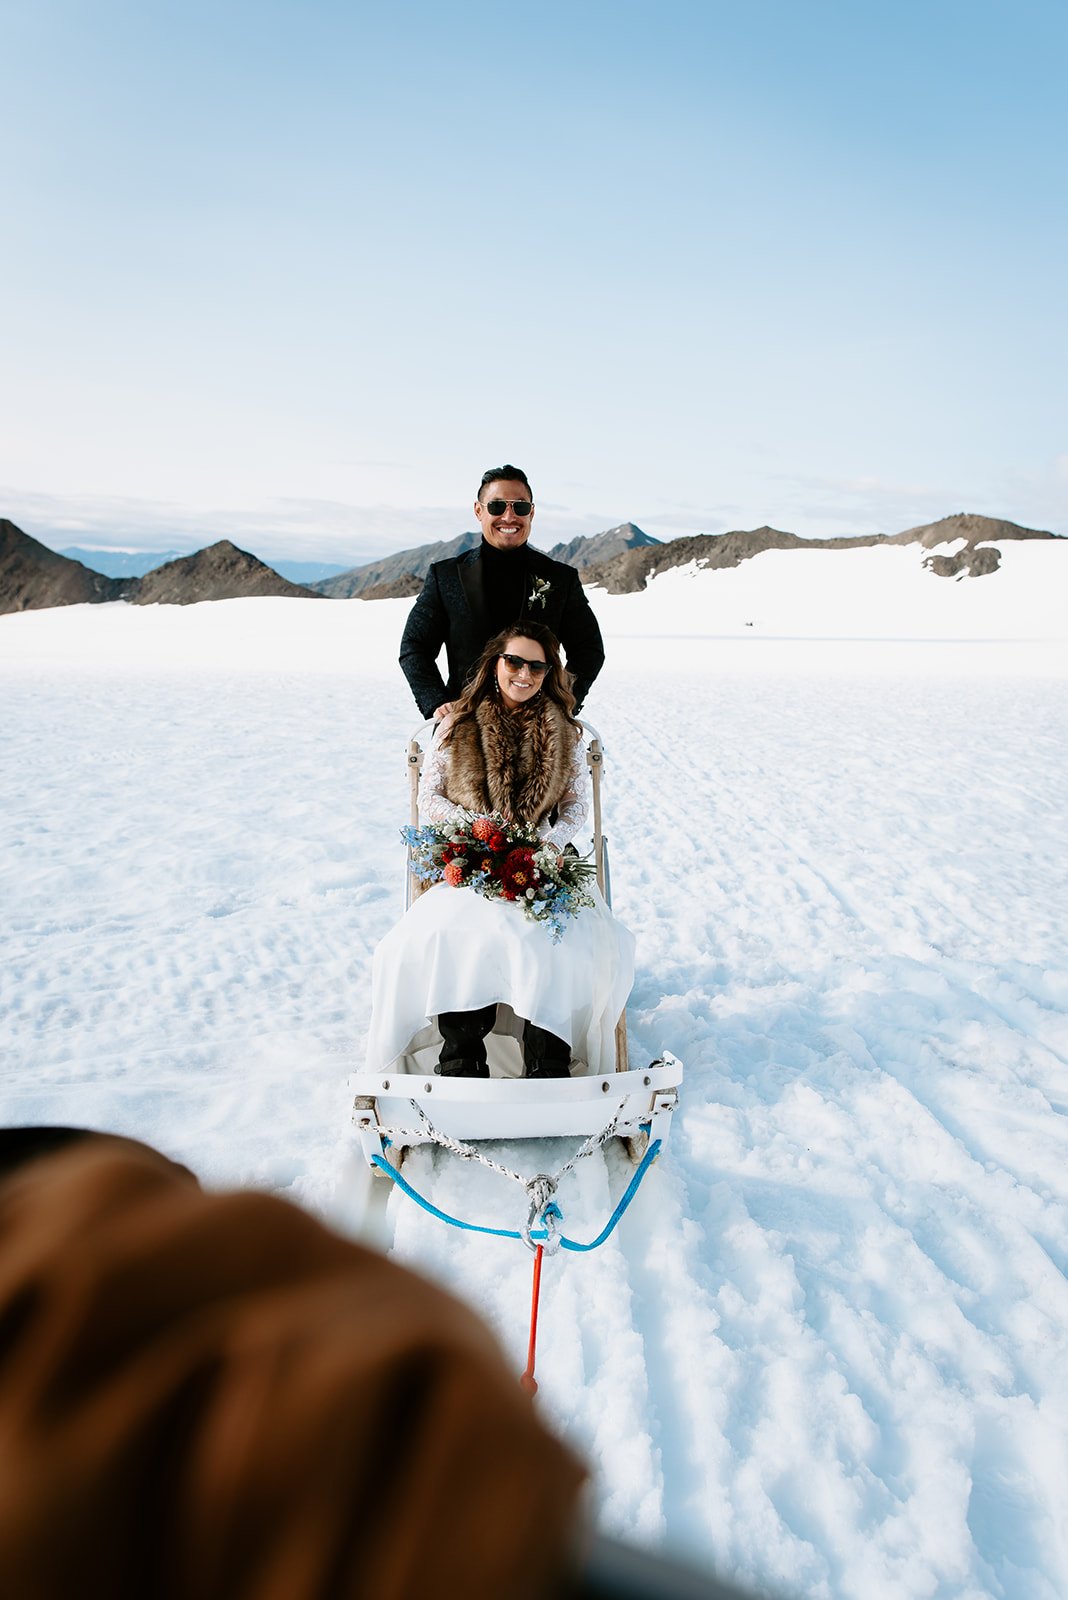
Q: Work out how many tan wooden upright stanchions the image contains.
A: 2